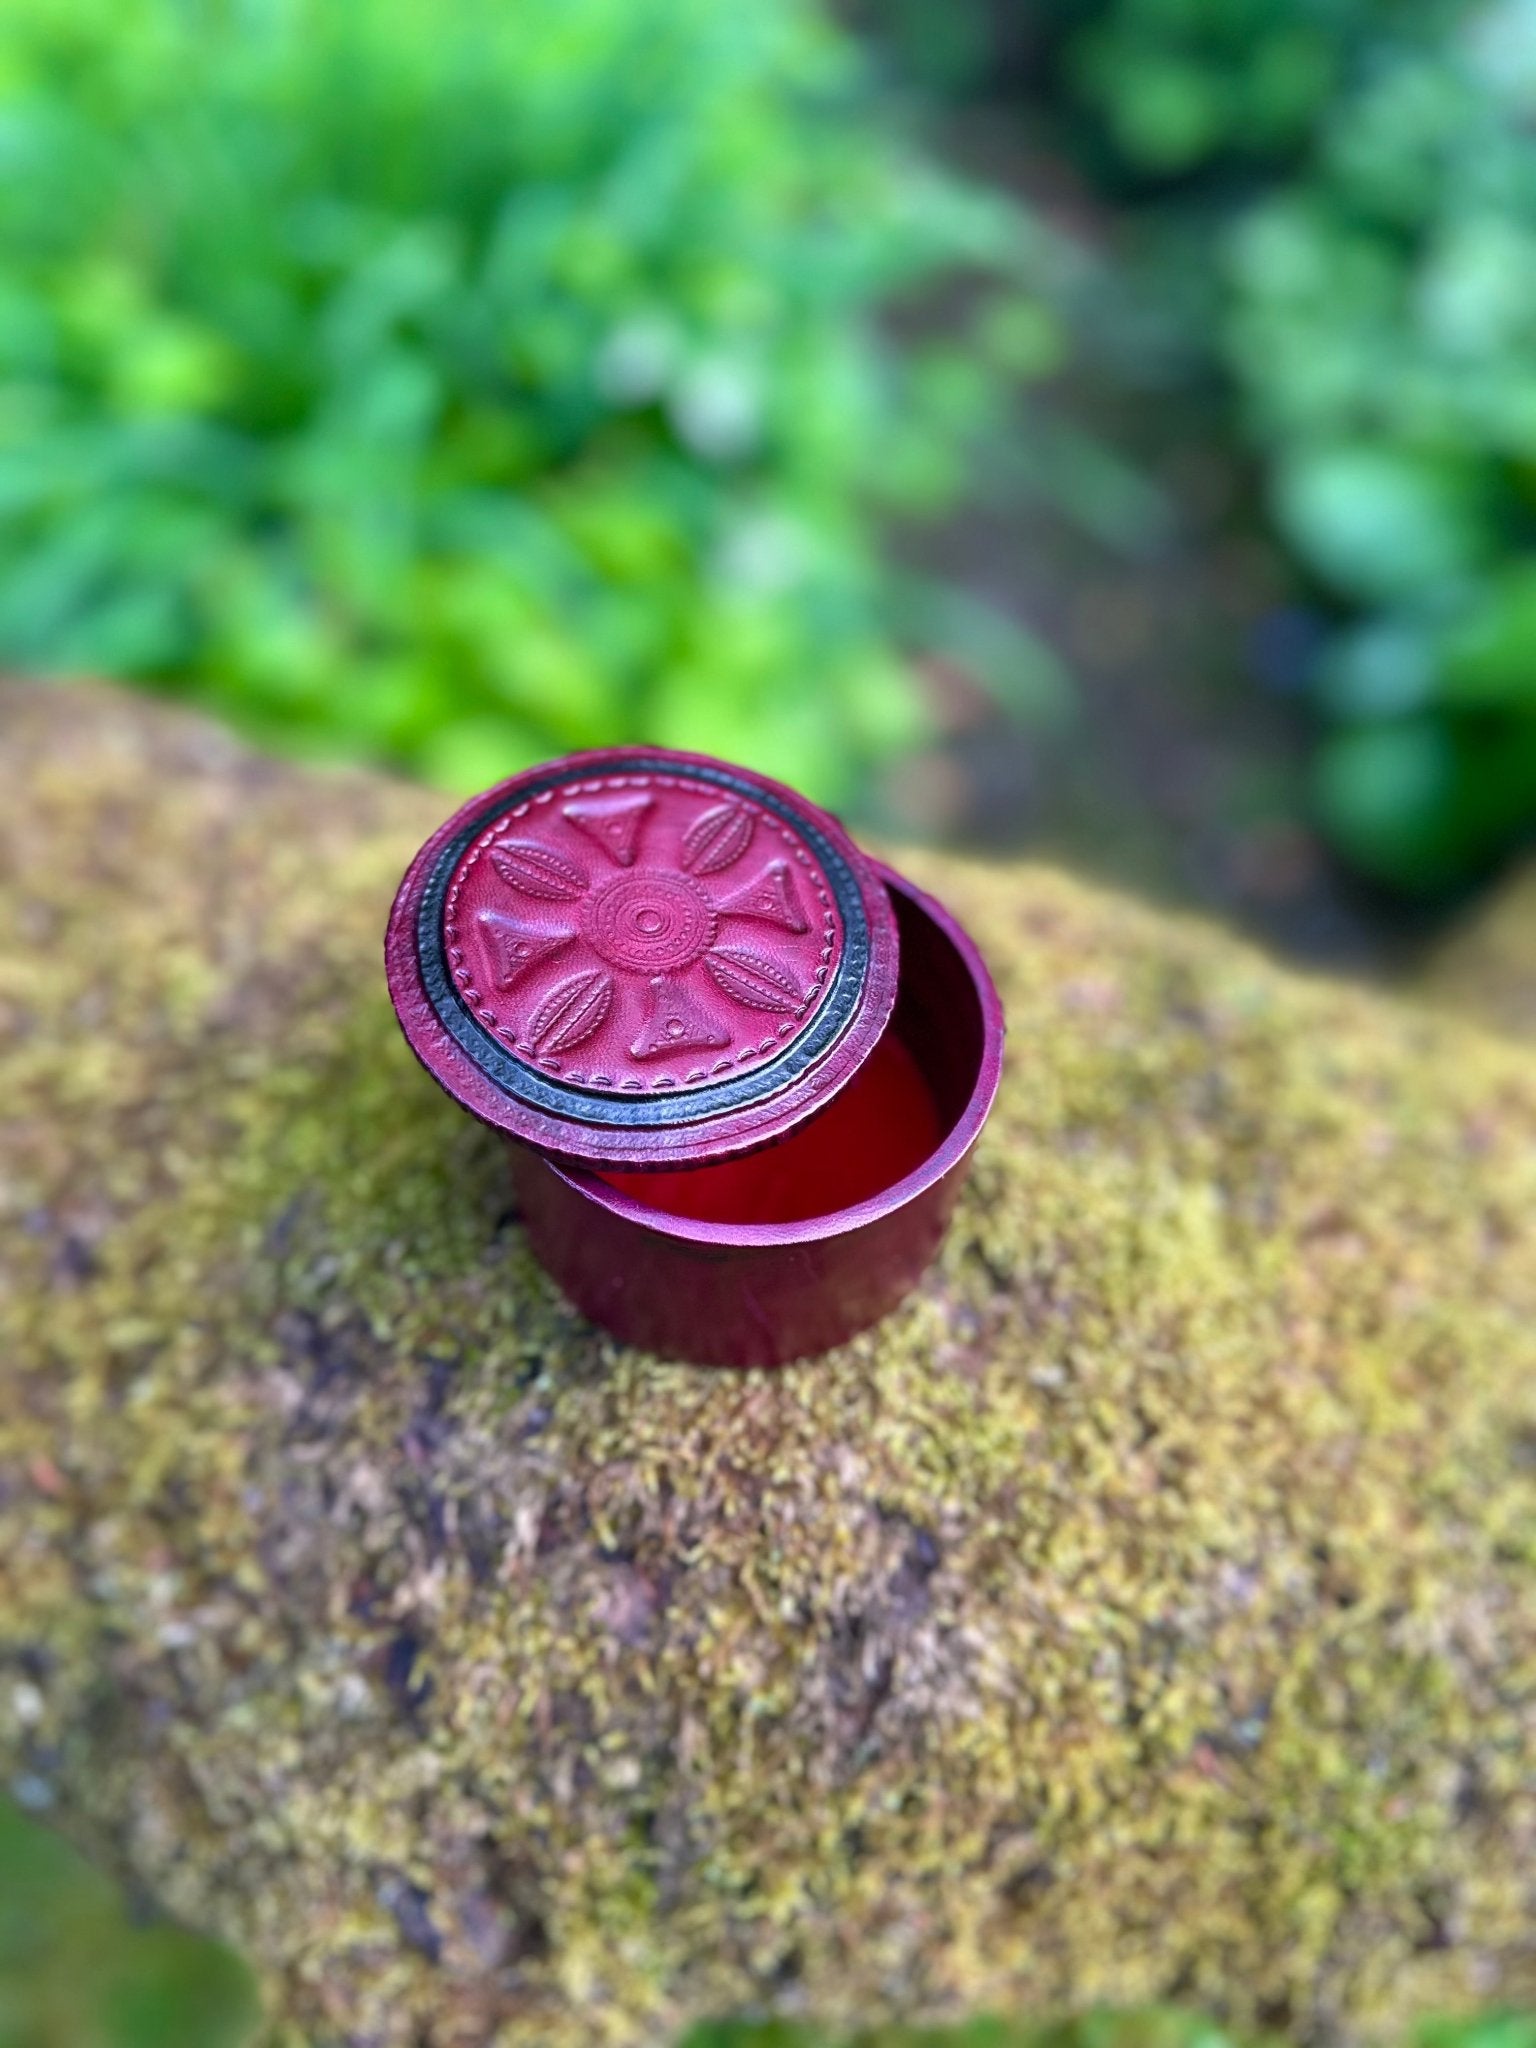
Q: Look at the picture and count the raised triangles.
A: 4